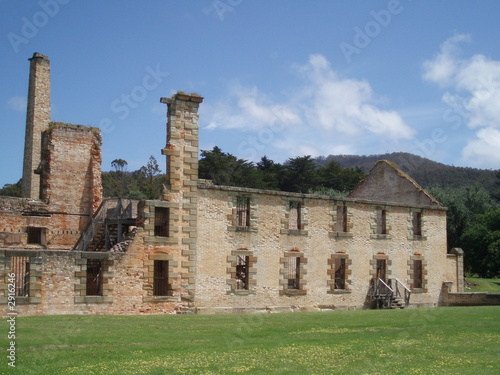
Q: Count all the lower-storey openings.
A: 8